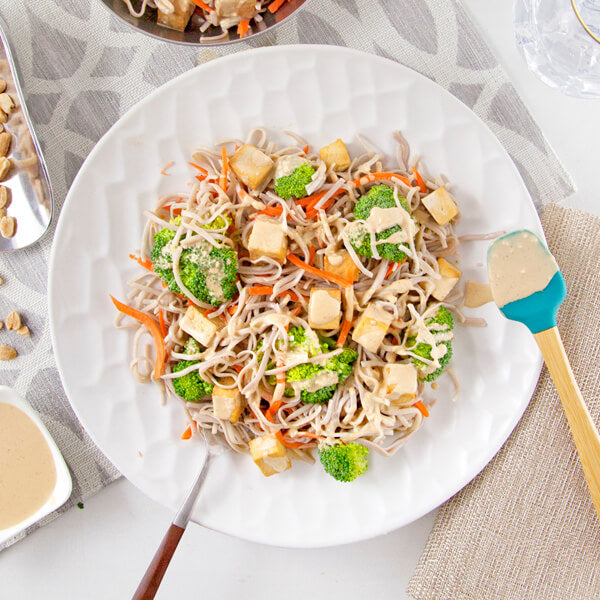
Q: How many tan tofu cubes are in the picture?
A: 14